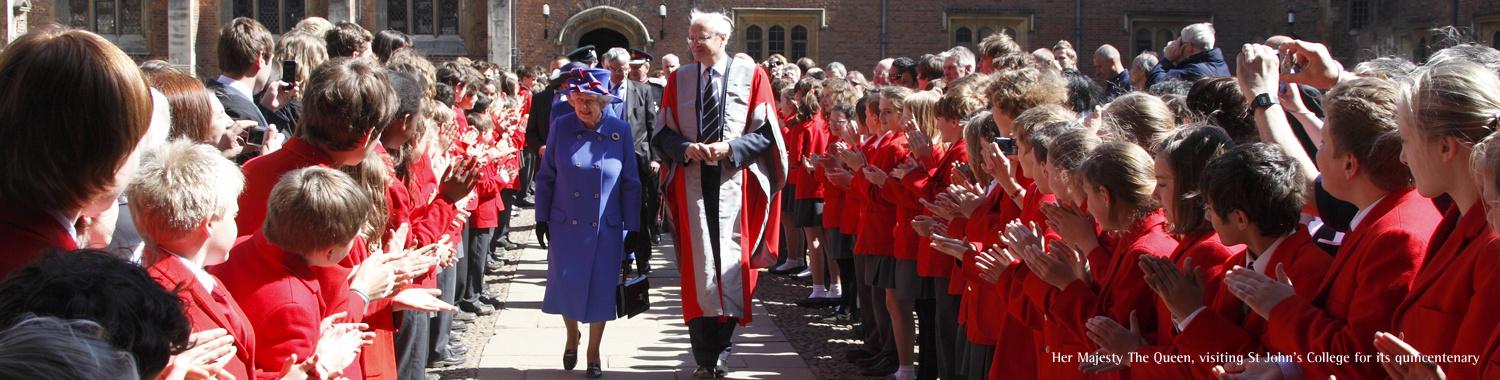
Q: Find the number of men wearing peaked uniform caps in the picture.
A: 2